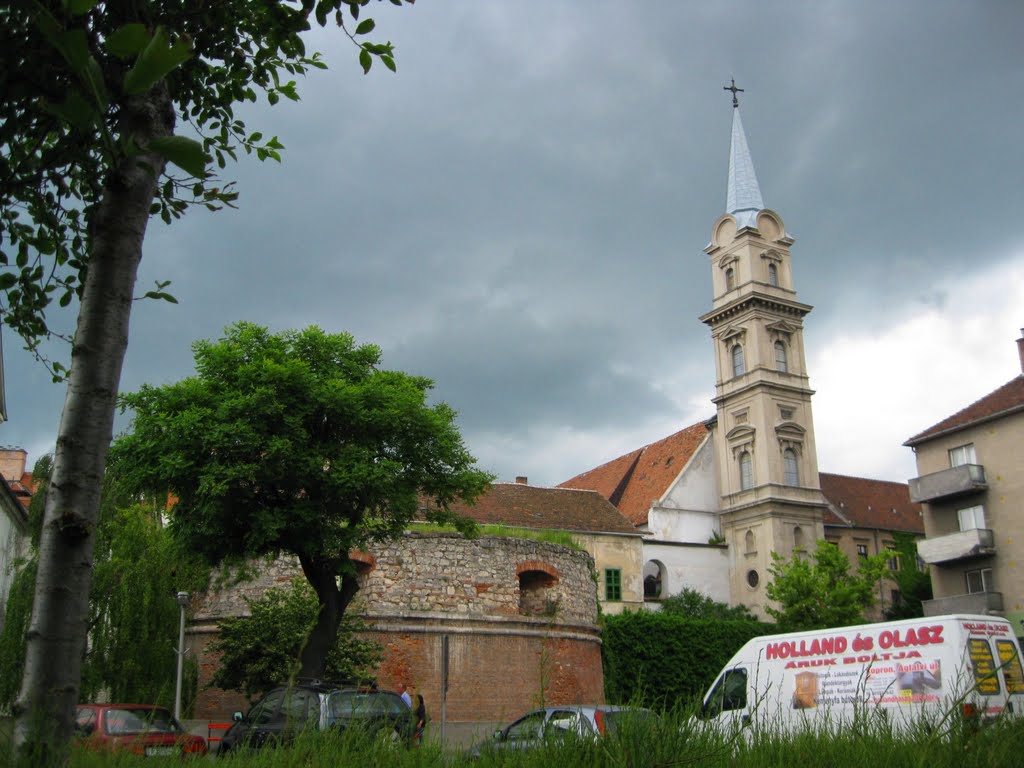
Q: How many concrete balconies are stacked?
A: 3